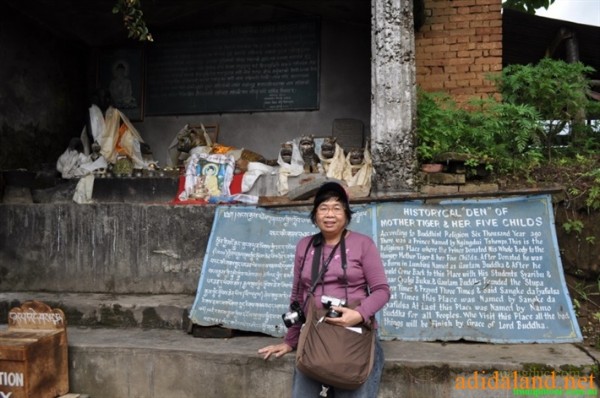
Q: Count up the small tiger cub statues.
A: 4